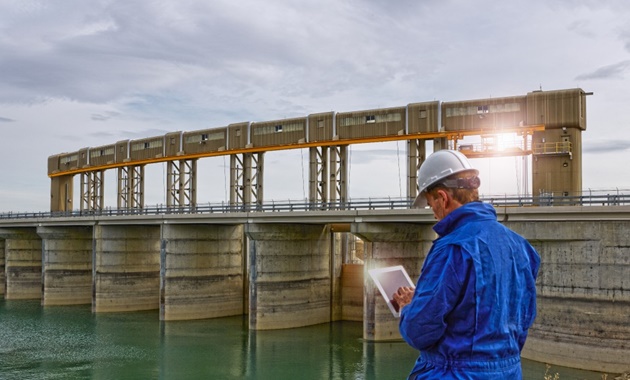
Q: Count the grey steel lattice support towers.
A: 6